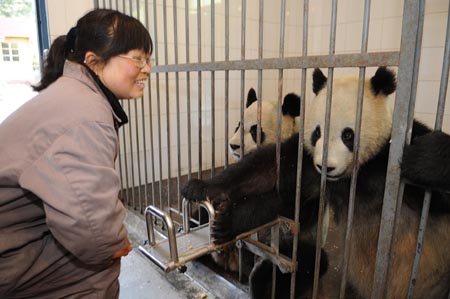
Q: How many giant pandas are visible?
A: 2